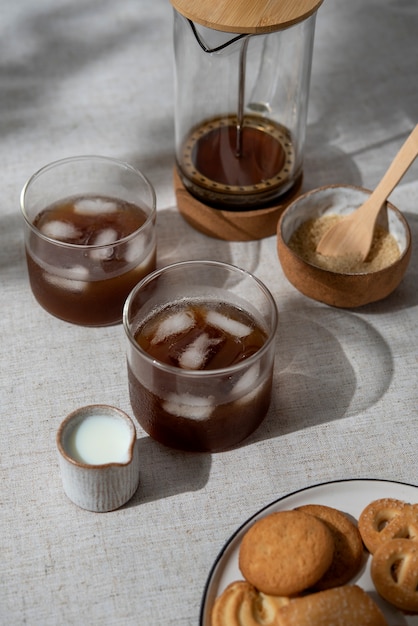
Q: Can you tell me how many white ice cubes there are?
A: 10